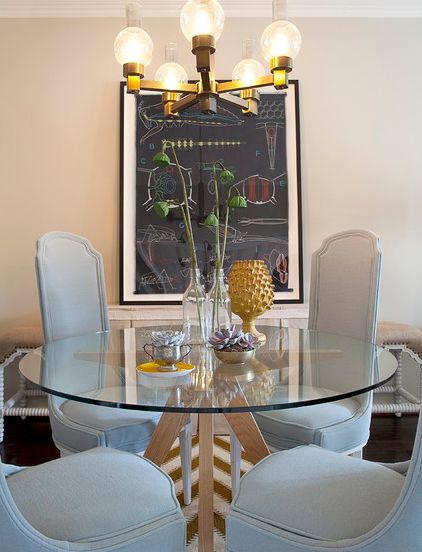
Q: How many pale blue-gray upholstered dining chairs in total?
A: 4